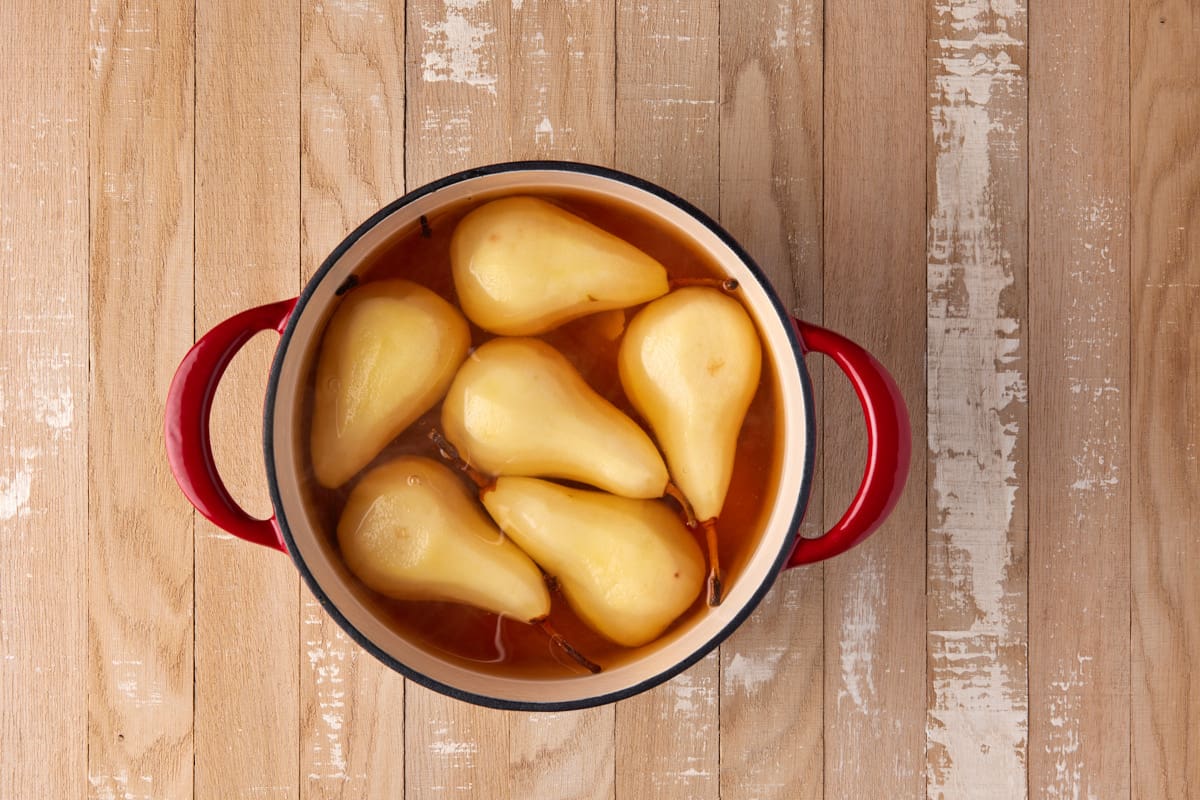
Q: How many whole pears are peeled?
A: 6